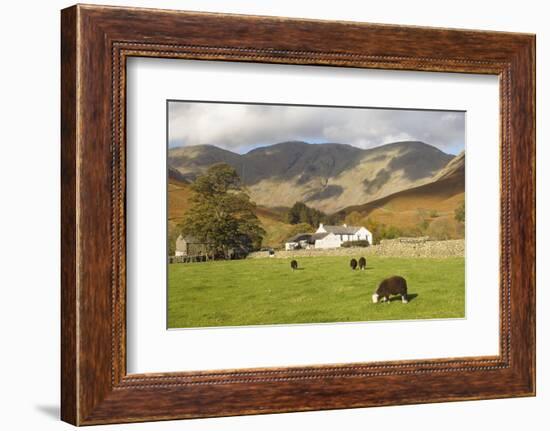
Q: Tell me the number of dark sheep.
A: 4